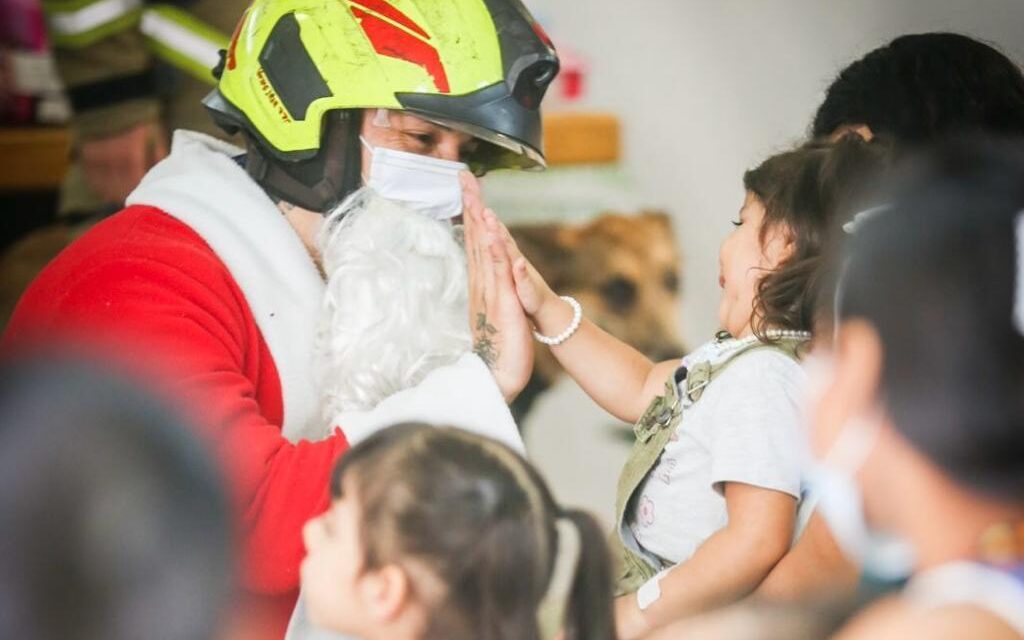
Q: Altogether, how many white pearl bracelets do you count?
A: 1